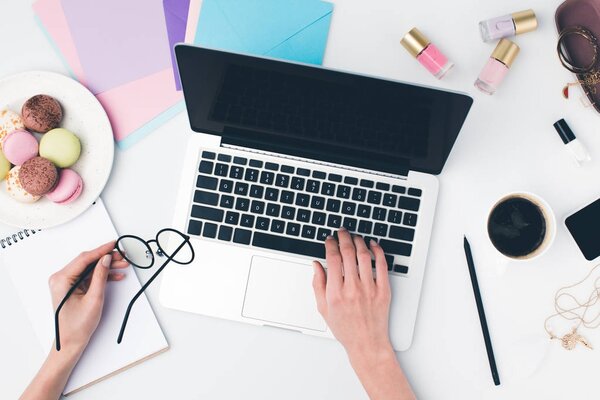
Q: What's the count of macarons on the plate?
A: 8